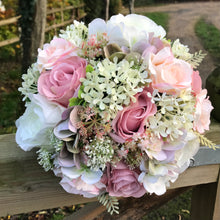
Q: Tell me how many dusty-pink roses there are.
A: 3